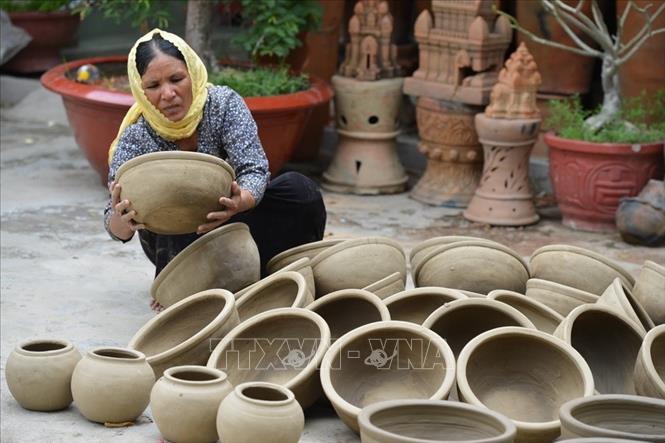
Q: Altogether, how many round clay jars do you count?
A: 4